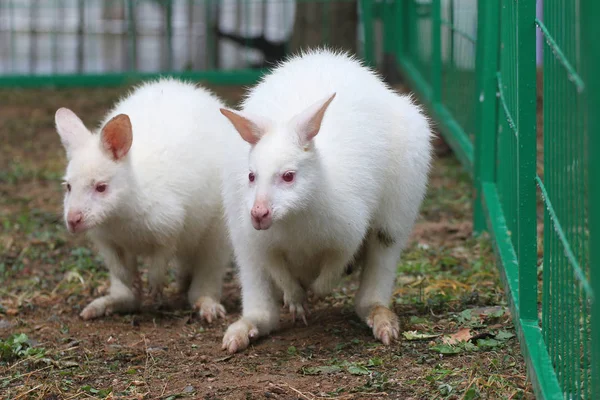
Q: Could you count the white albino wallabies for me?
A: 2